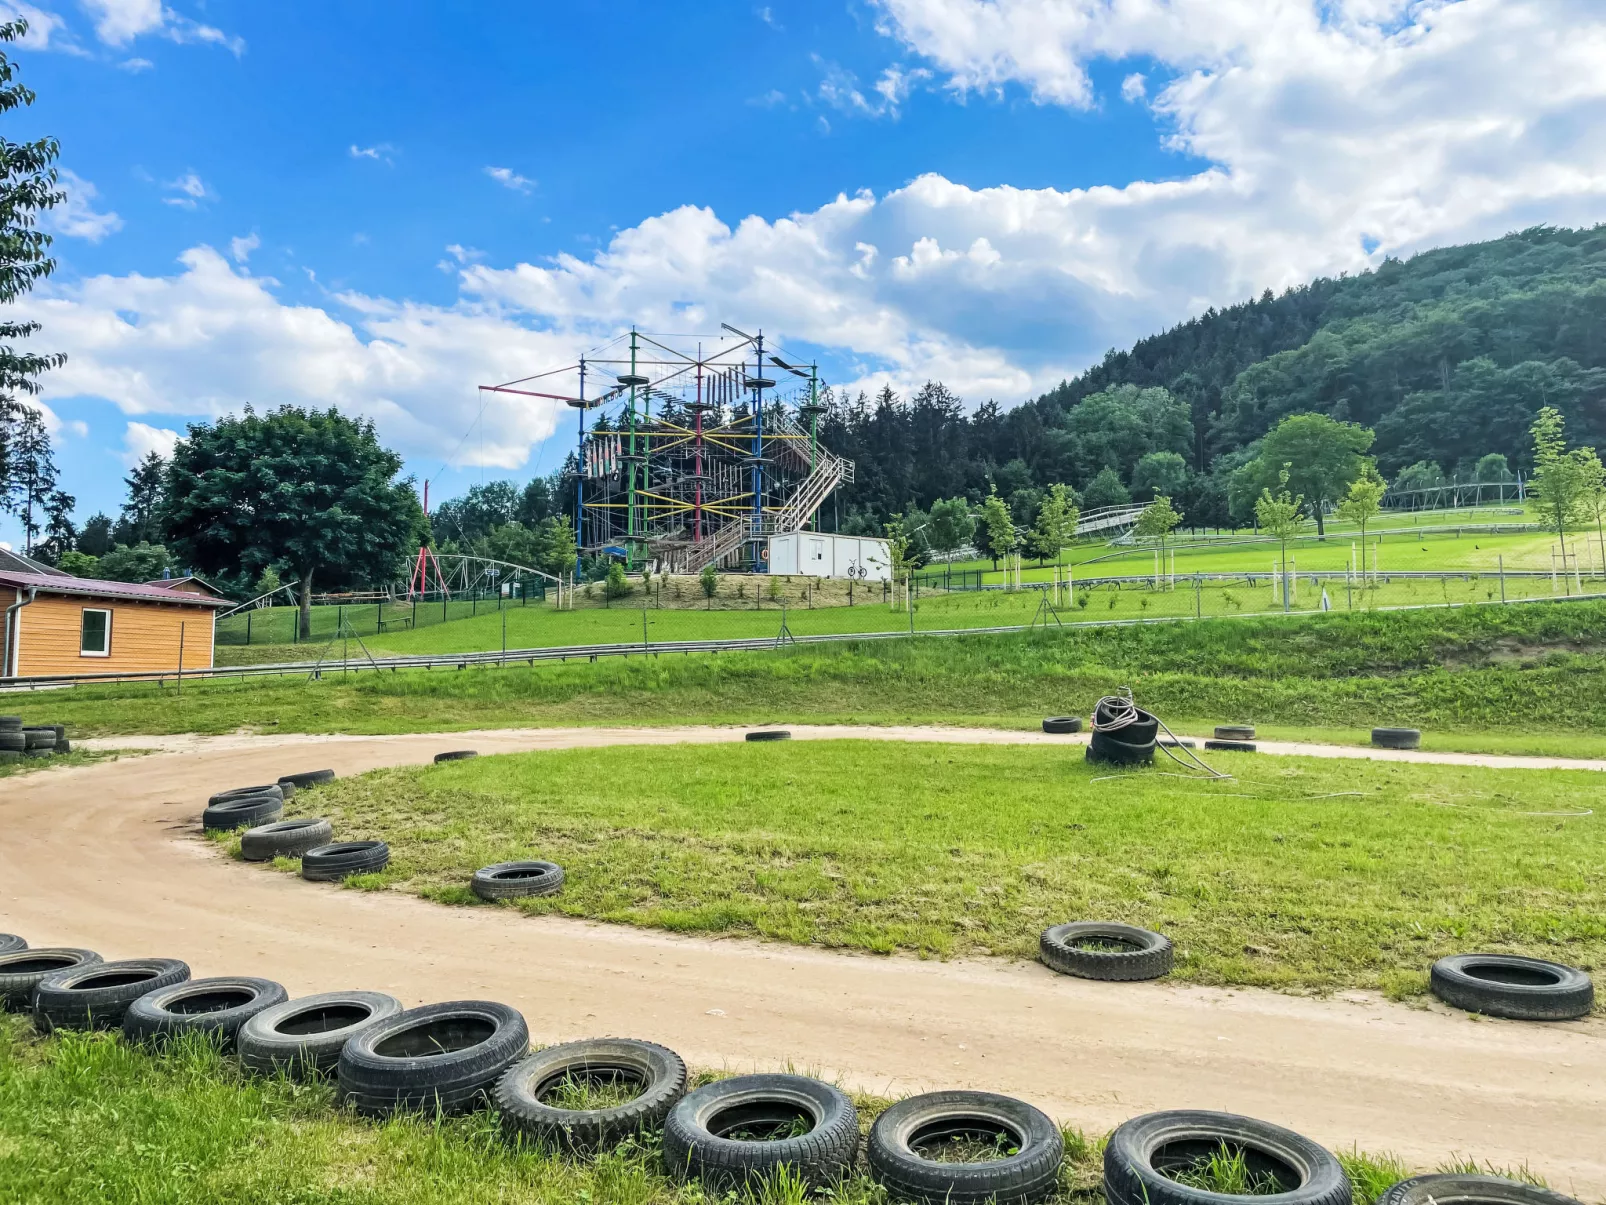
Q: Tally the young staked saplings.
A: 9